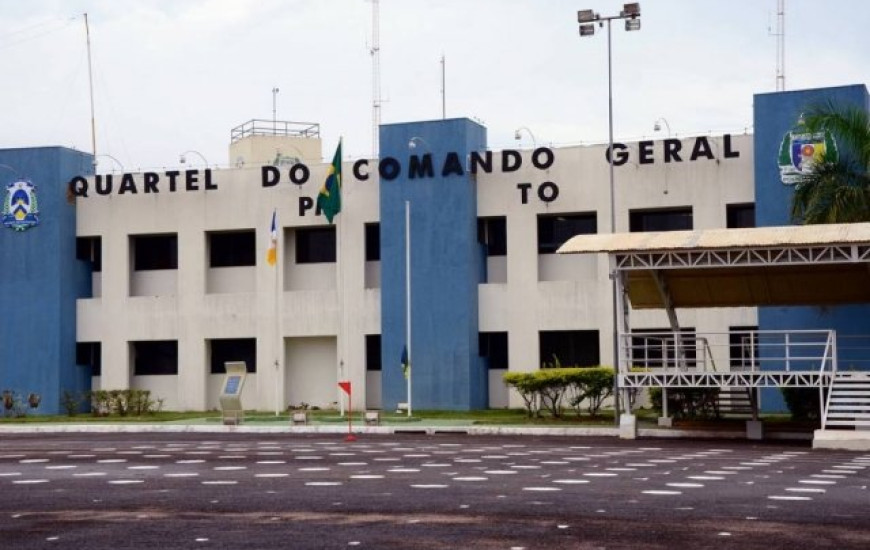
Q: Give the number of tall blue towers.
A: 3